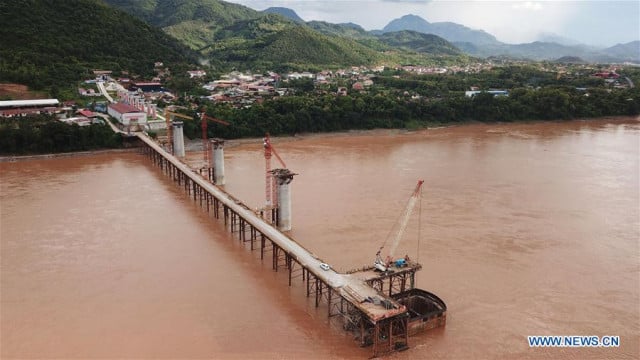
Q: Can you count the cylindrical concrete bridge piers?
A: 3